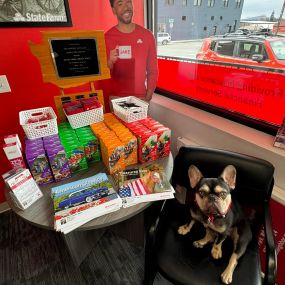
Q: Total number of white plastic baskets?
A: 3